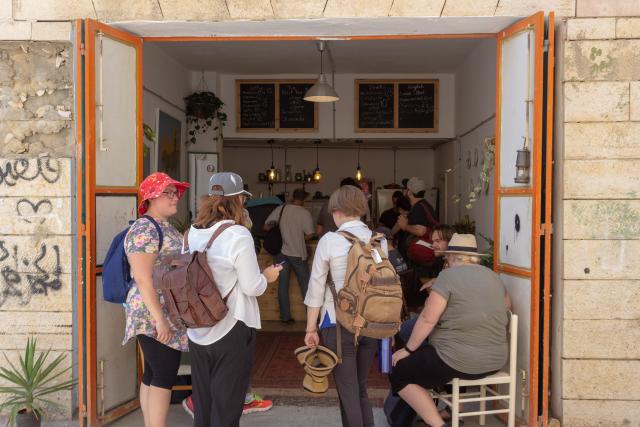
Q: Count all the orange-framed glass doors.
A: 2